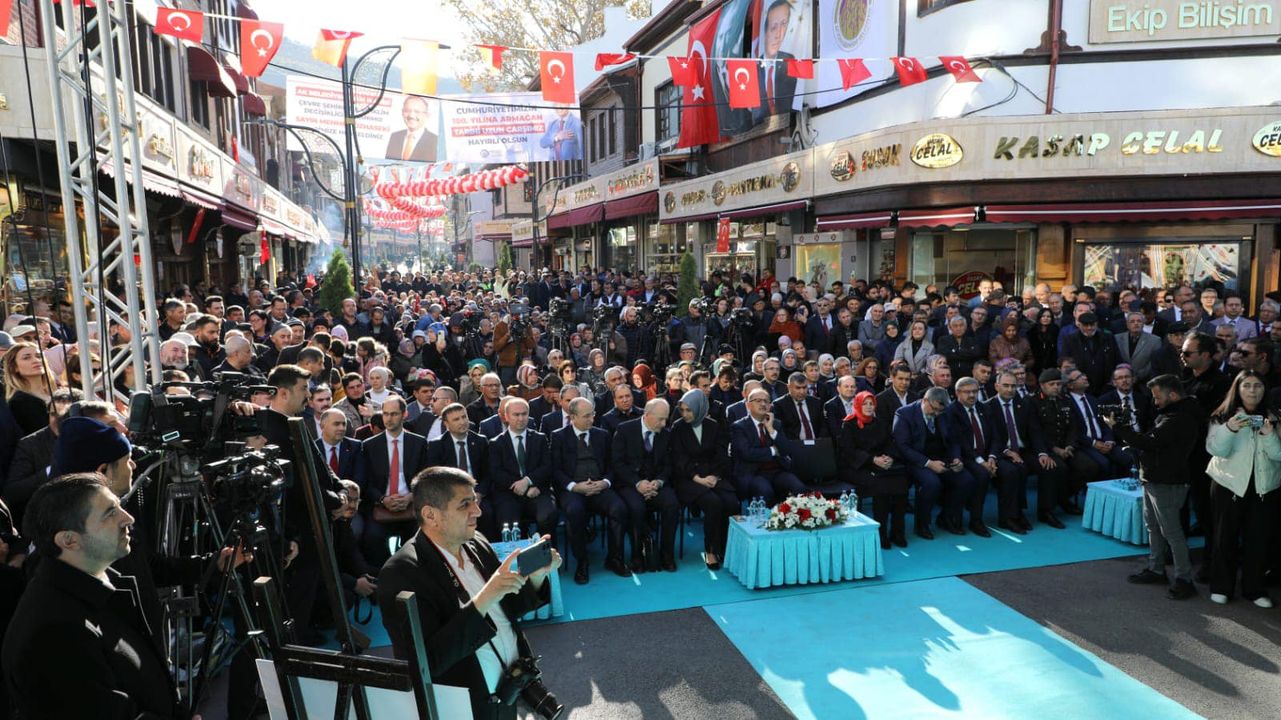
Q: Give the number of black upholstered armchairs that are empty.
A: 1